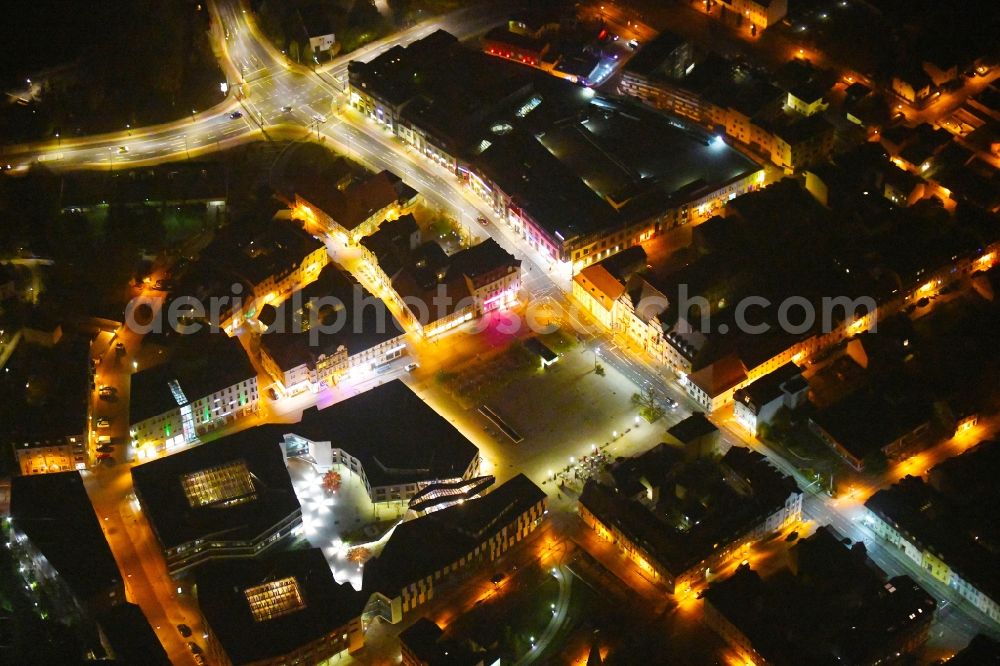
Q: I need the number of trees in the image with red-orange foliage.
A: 2